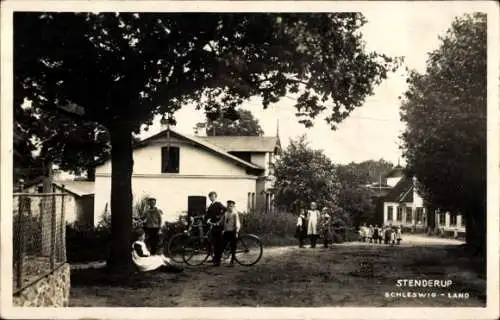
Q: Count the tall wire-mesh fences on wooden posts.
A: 1